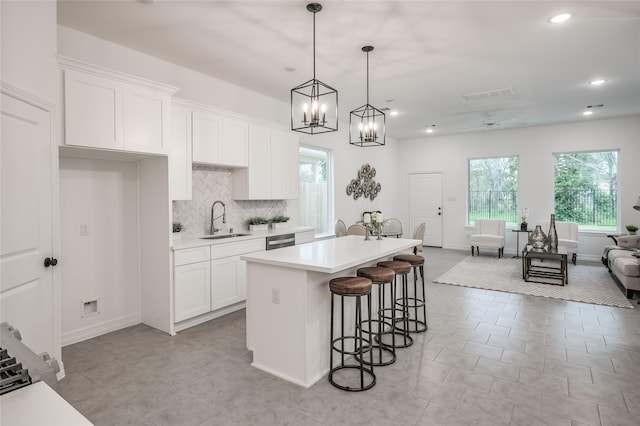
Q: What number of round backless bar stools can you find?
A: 4